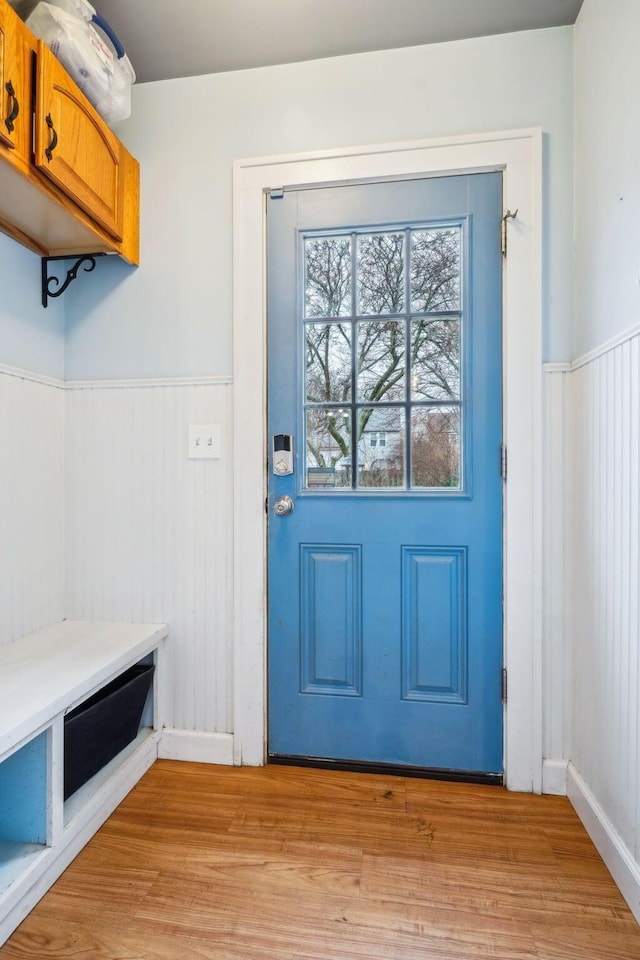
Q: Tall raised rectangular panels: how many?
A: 2